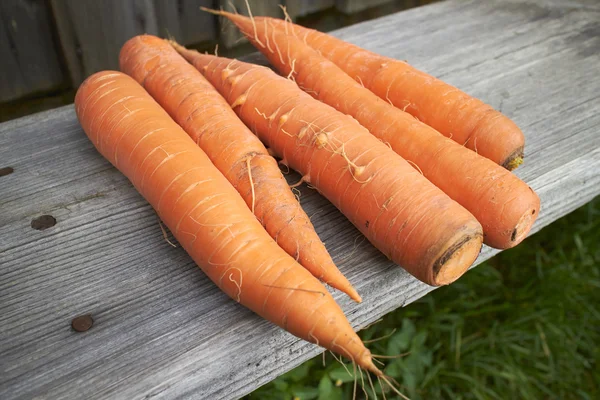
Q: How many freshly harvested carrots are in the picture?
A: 5